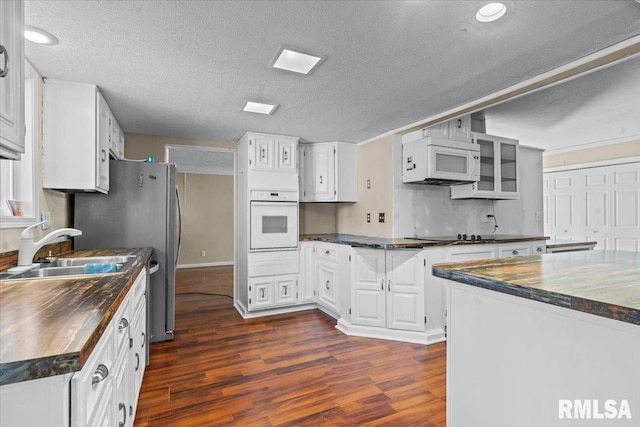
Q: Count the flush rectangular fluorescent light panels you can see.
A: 2